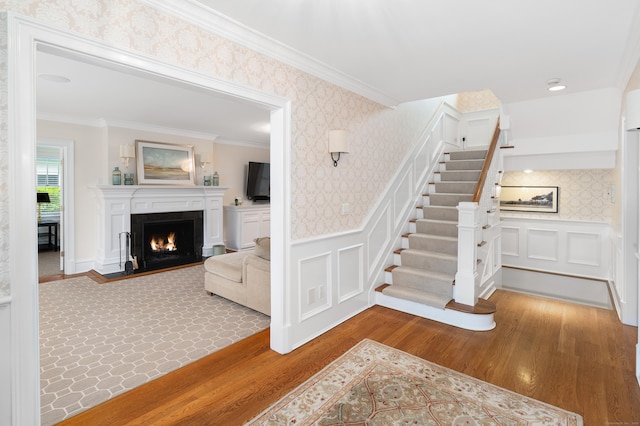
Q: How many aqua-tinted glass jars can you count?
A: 4